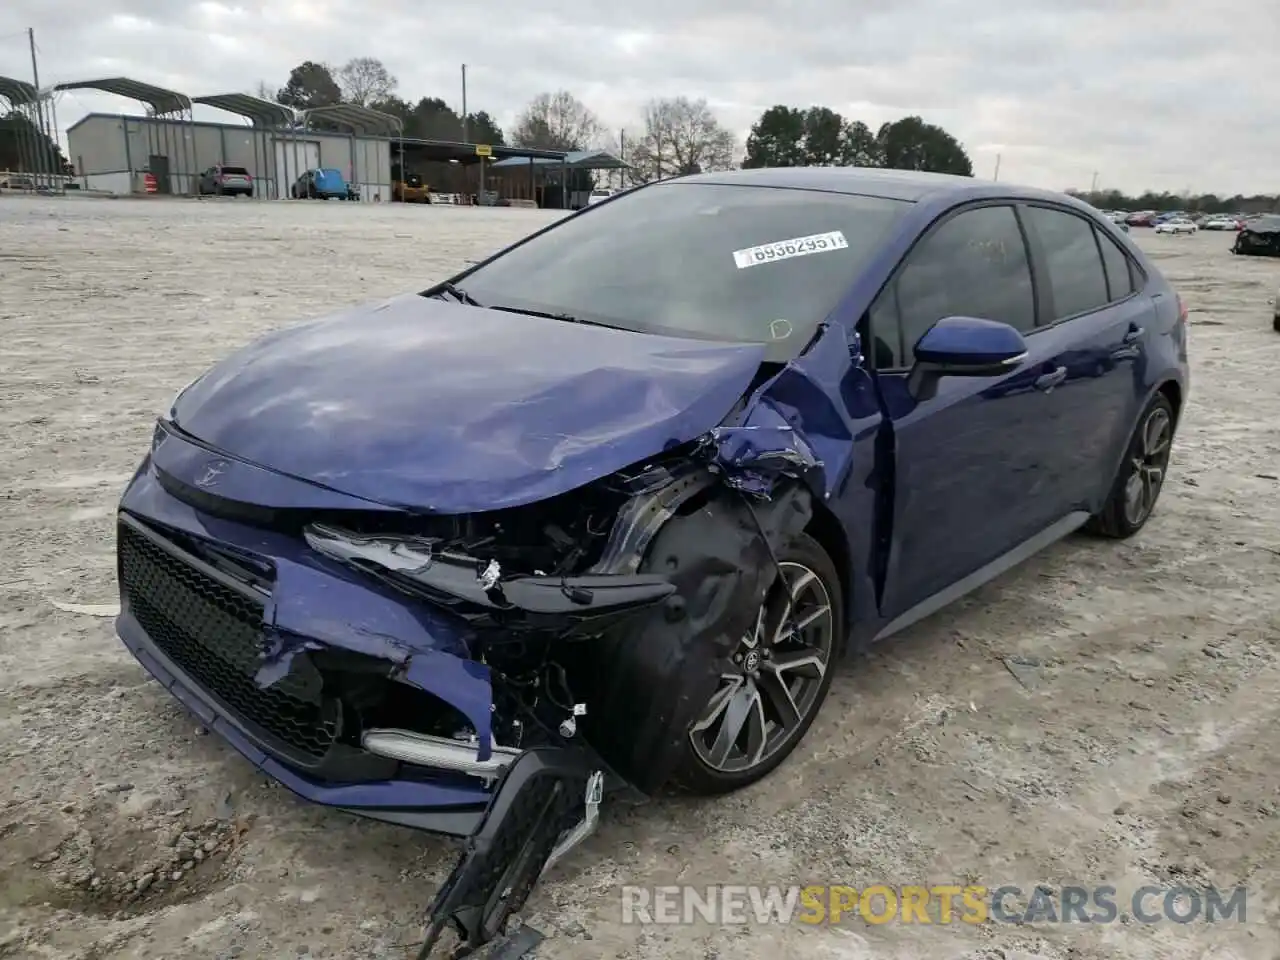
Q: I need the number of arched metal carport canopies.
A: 4